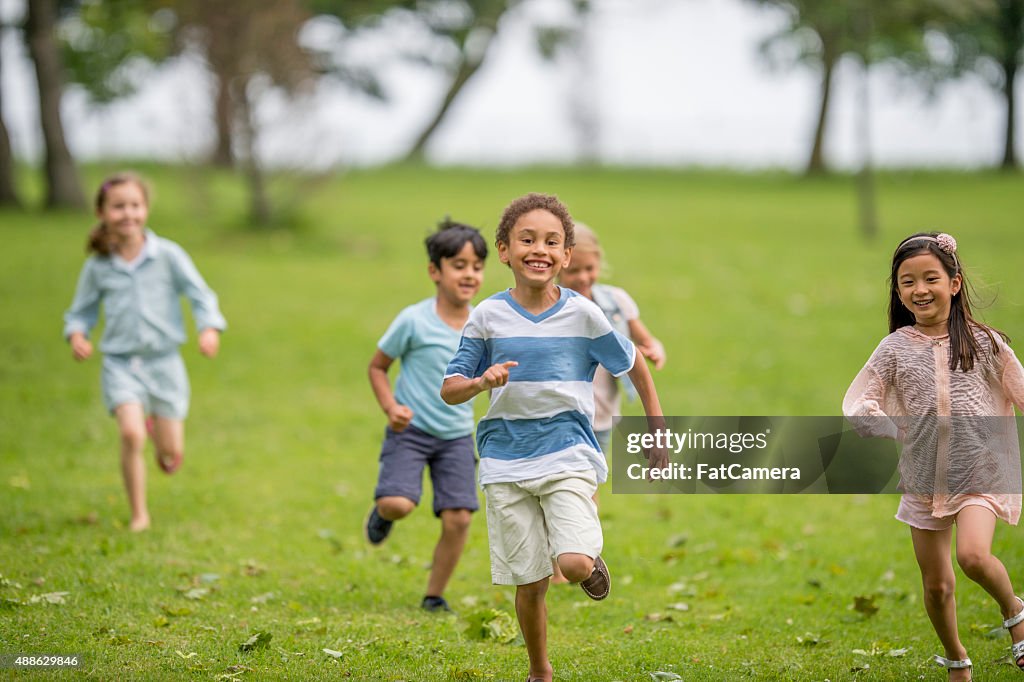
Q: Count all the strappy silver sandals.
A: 2